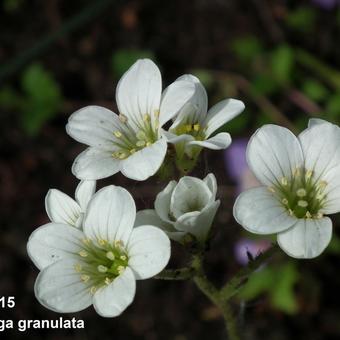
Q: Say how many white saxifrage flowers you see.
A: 6